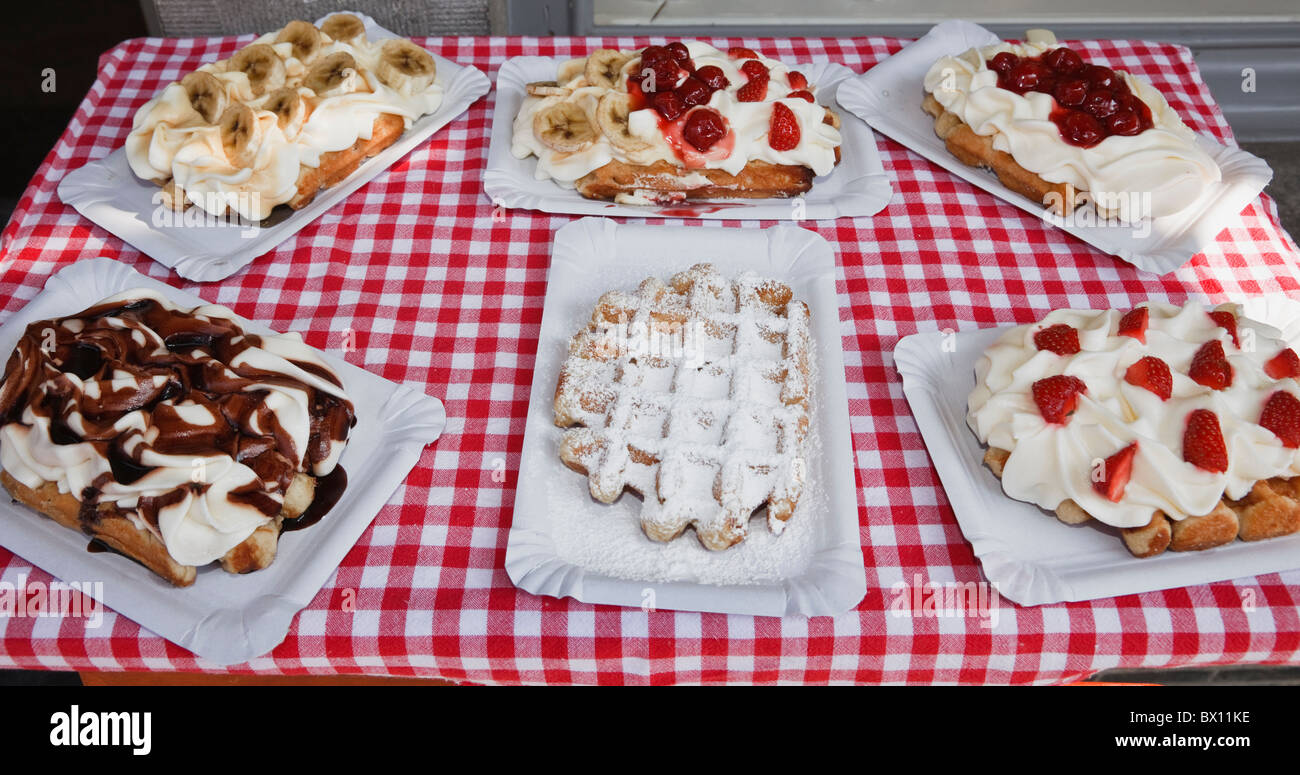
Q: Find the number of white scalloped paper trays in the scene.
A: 6